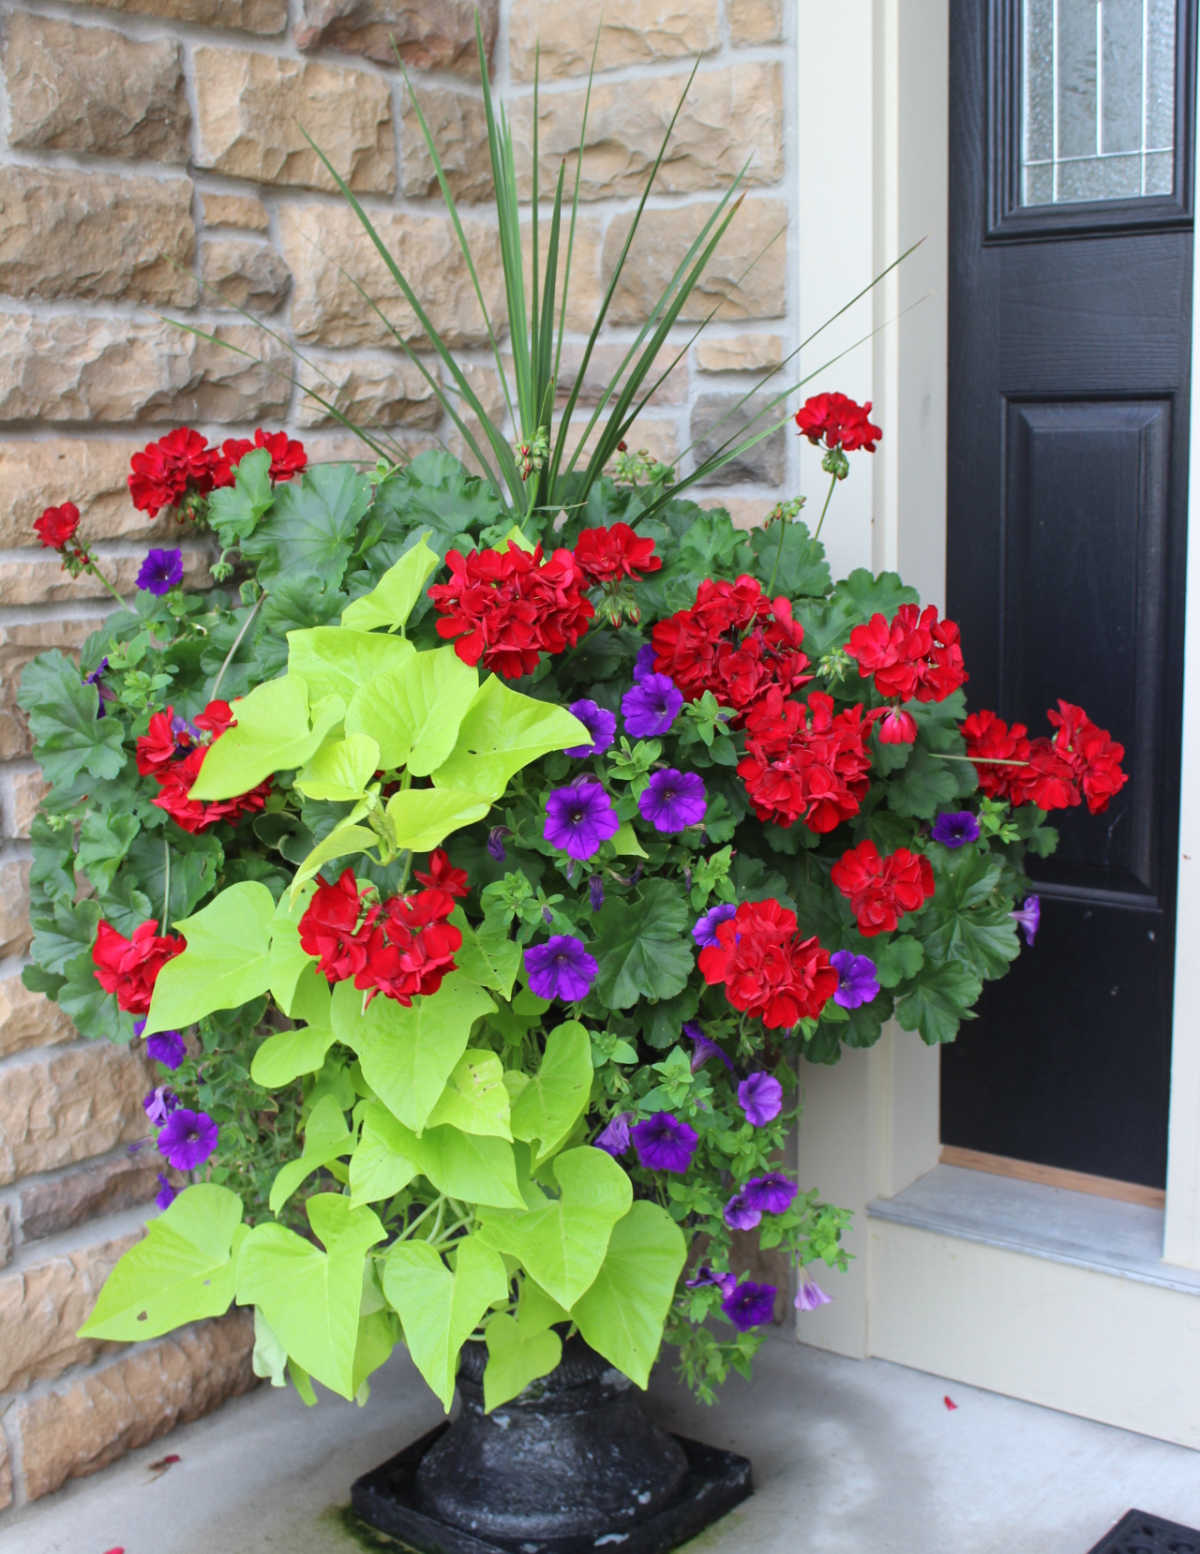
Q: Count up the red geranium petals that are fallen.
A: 3